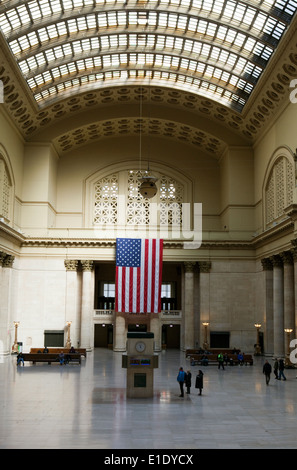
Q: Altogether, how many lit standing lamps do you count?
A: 5